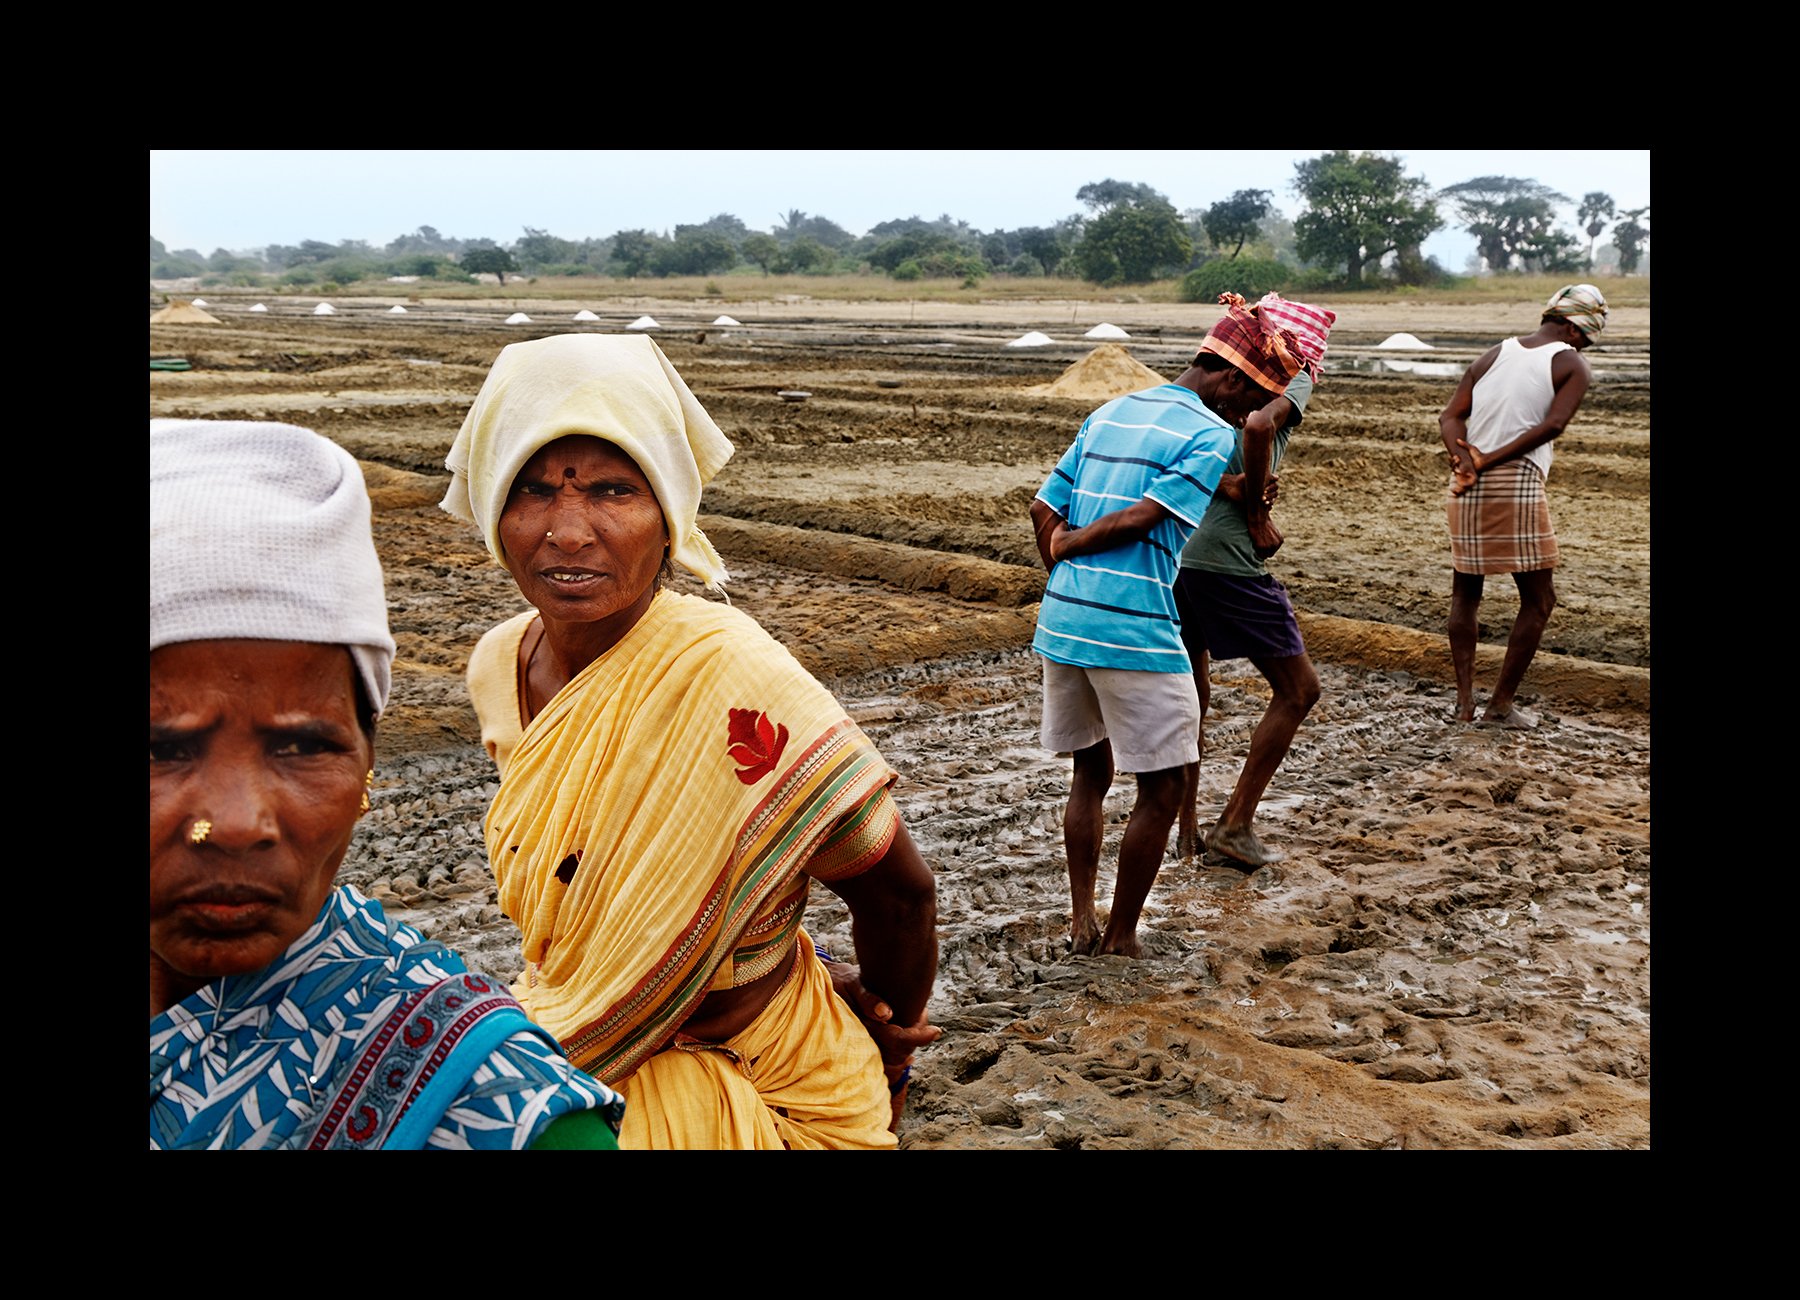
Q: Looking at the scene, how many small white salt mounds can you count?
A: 11